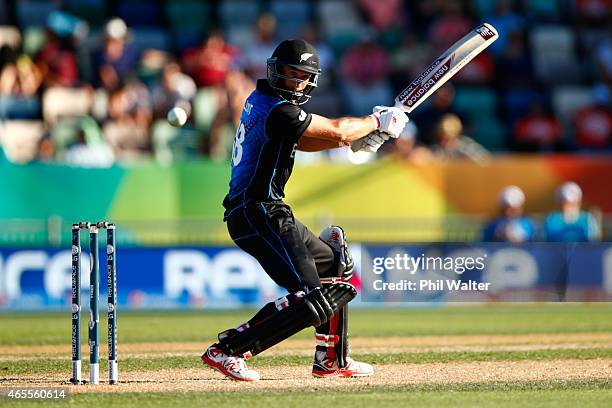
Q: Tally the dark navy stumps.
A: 3